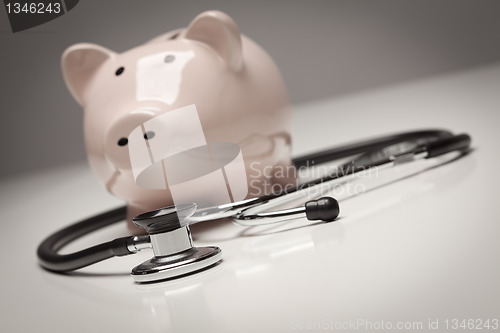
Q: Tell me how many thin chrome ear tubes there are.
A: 2